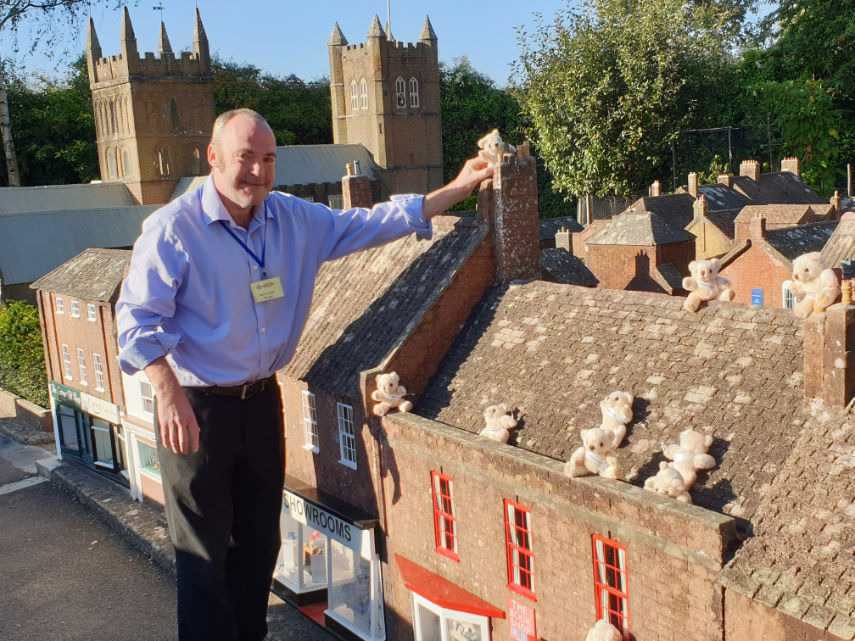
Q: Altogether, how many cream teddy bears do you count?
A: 10